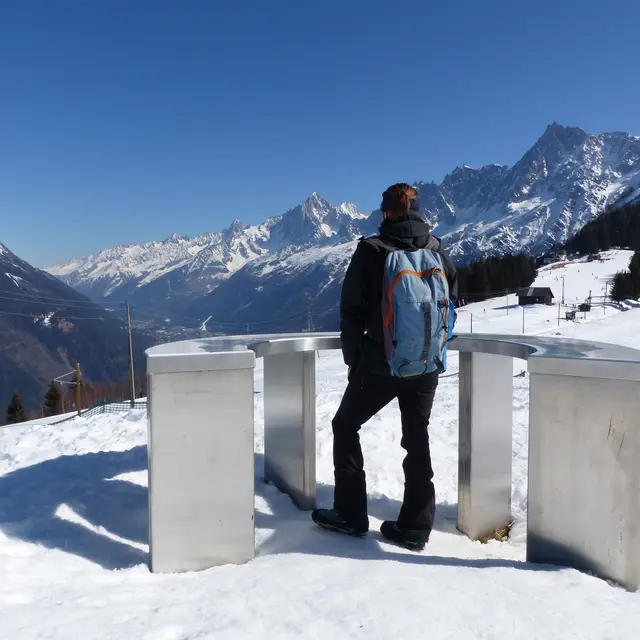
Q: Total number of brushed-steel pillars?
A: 4